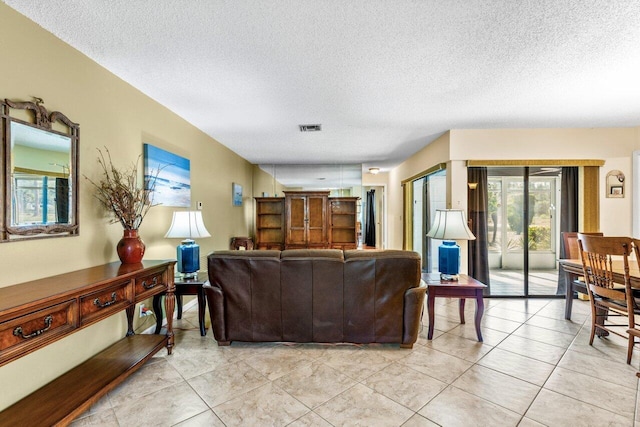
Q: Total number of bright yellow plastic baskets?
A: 0